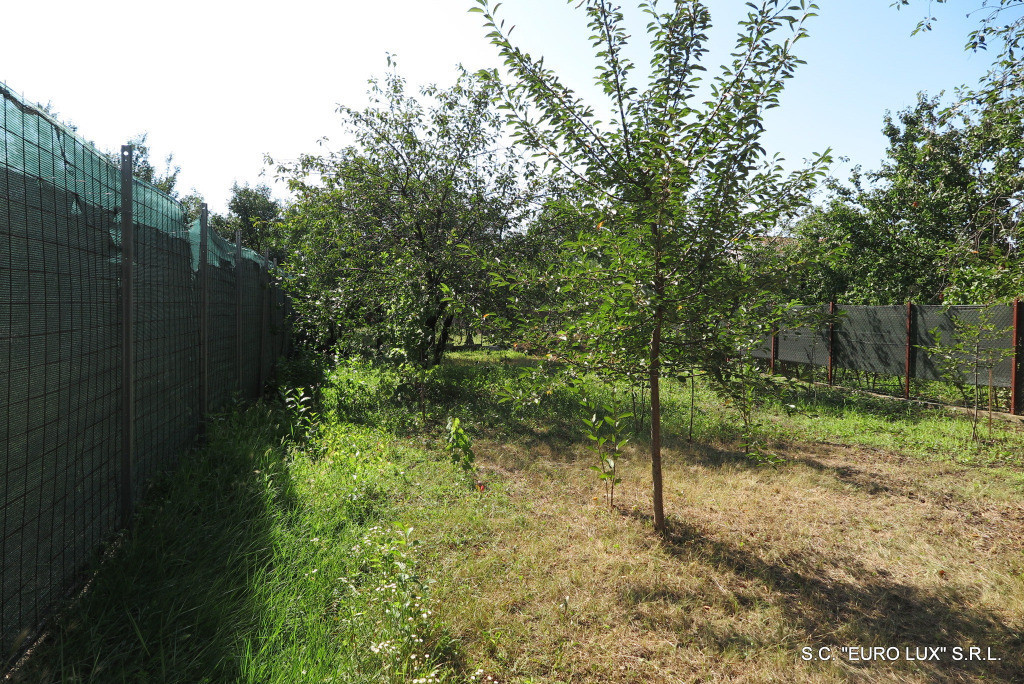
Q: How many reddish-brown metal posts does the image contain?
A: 4